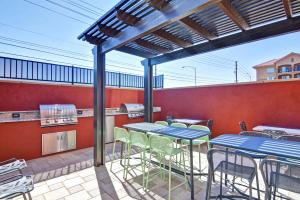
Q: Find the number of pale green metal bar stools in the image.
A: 6